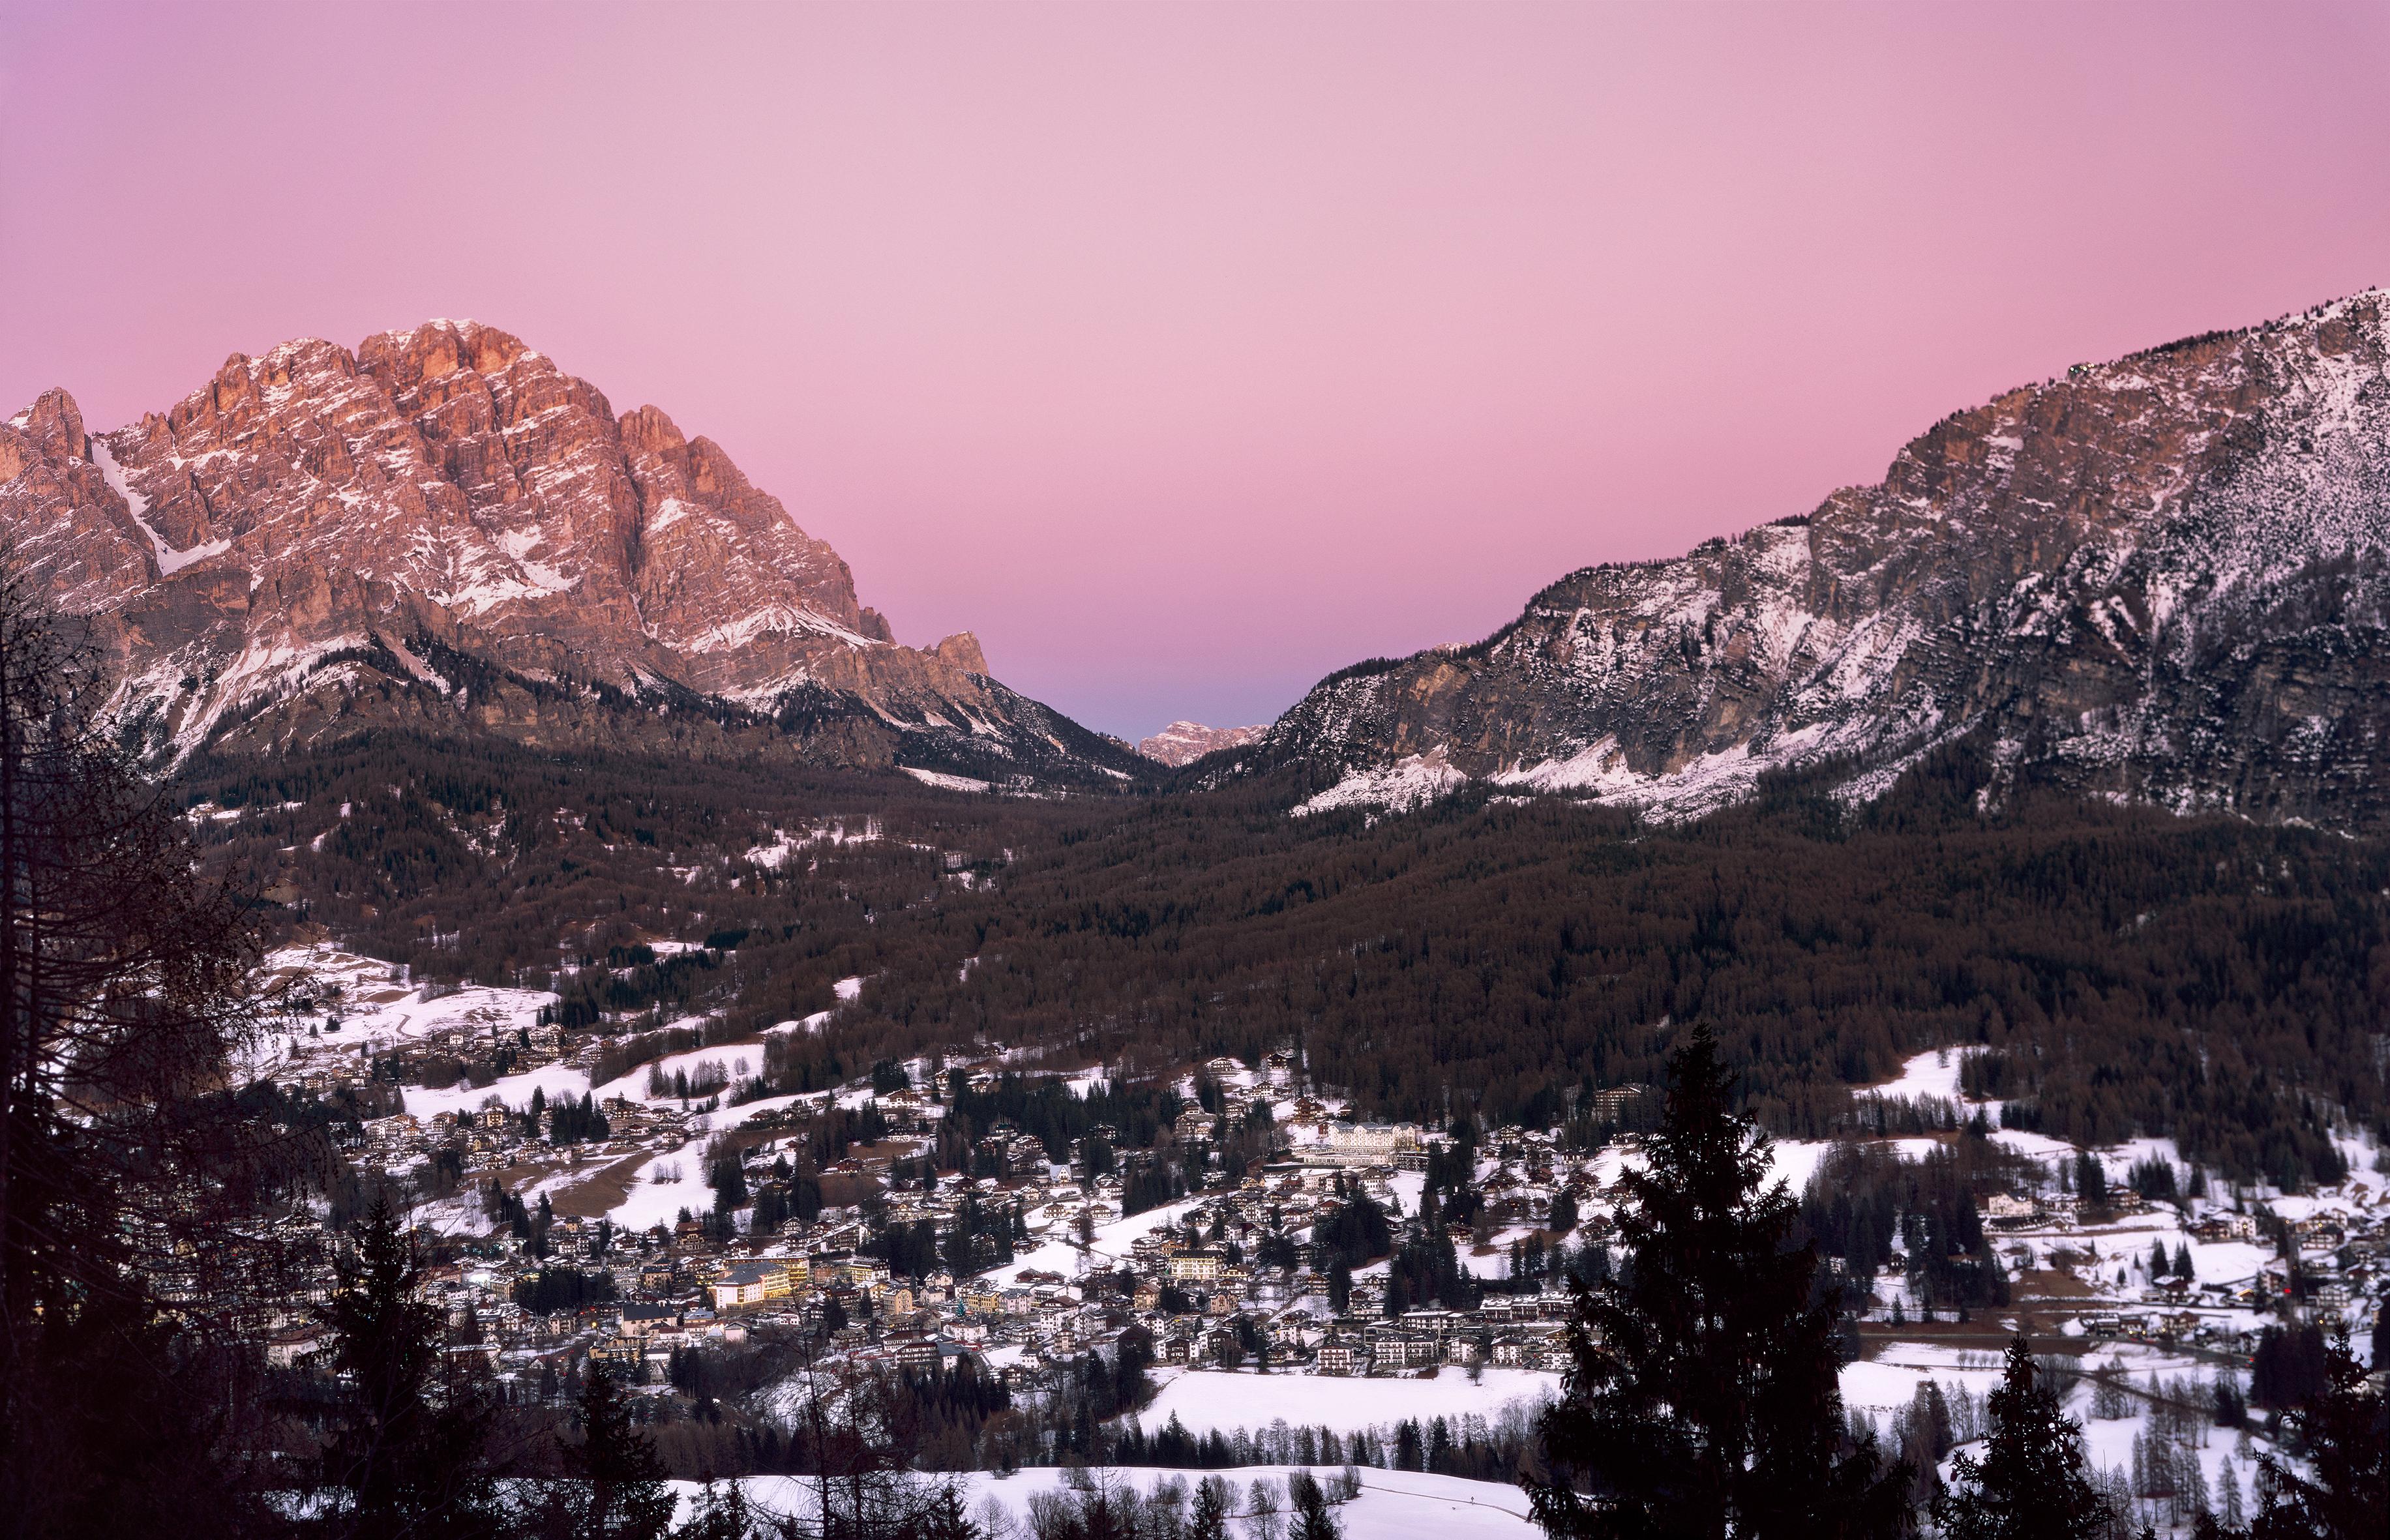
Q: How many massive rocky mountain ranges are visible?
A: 2